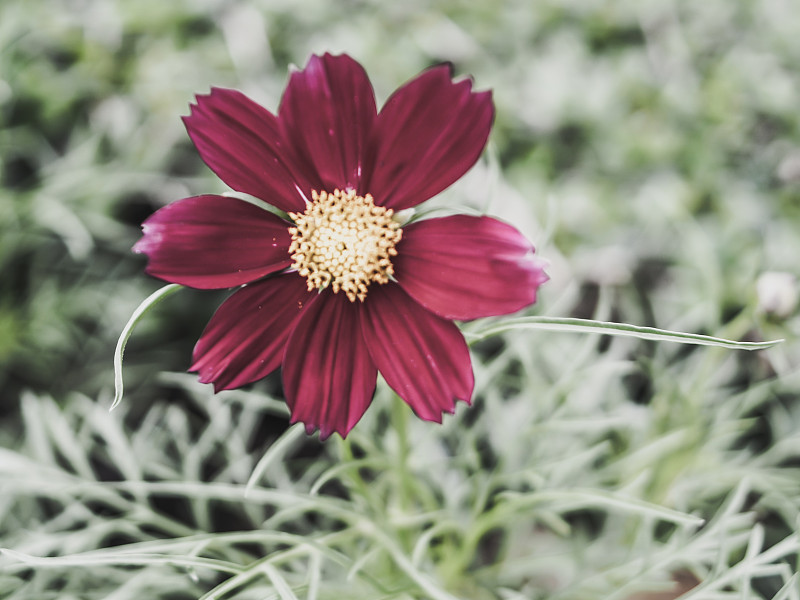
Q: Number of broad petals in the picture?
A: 8